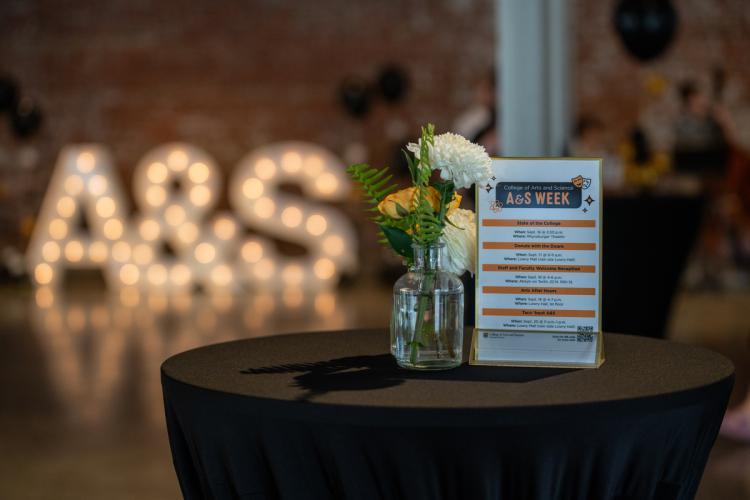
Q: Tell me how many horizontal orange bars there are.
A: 5